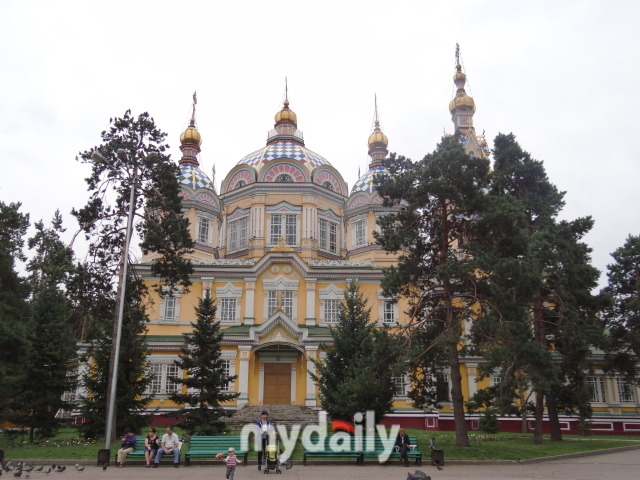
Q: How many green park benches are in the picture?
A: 4